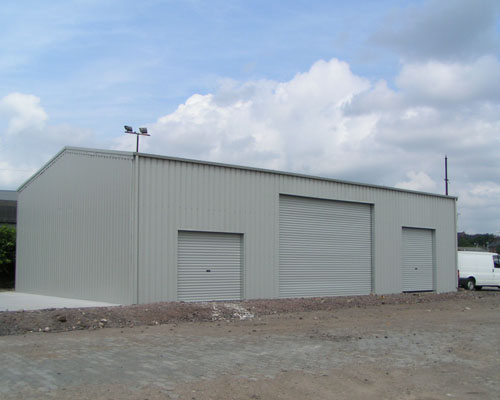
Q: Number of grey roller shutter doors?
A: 3